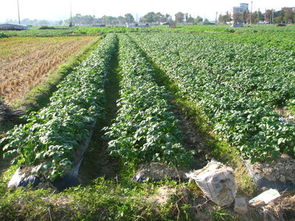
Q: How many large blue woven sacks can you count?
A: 0